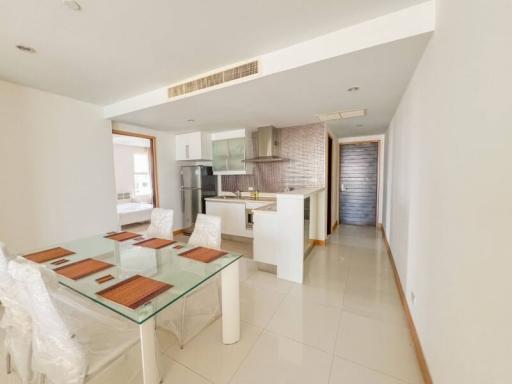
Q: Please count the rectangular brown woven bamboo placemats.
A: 6